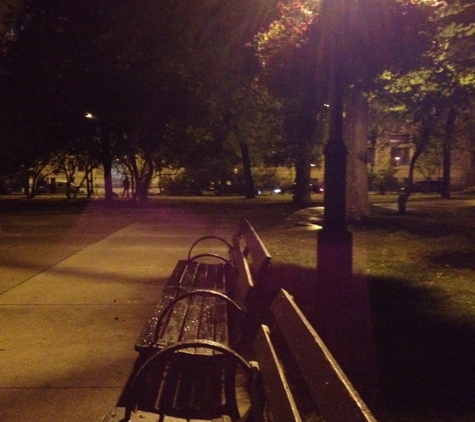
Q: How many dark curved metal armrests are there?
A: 4